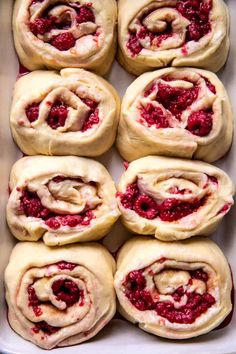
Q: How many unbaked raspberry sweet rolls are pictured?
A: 8